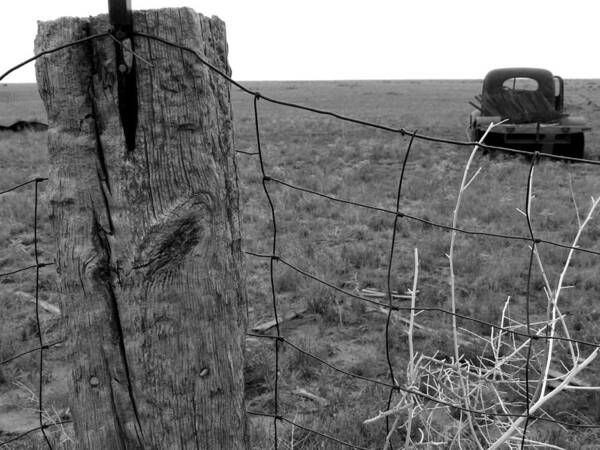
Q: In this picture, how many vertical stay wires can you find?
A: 4